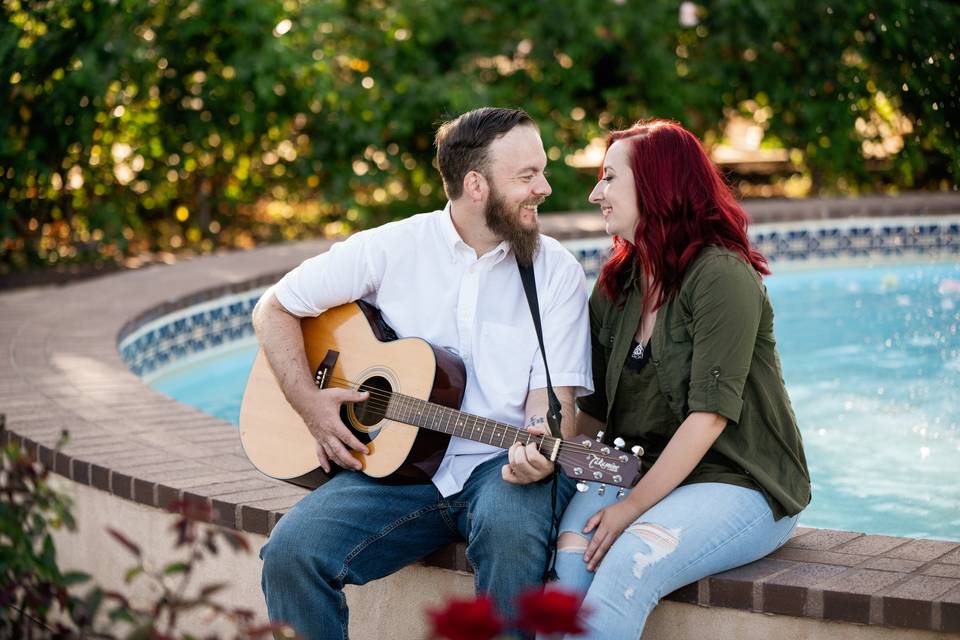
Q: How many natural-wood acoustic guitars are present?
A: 1